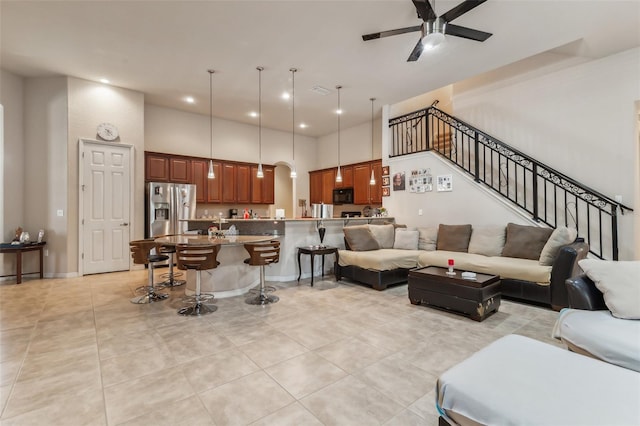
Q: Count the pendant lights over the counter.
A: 5